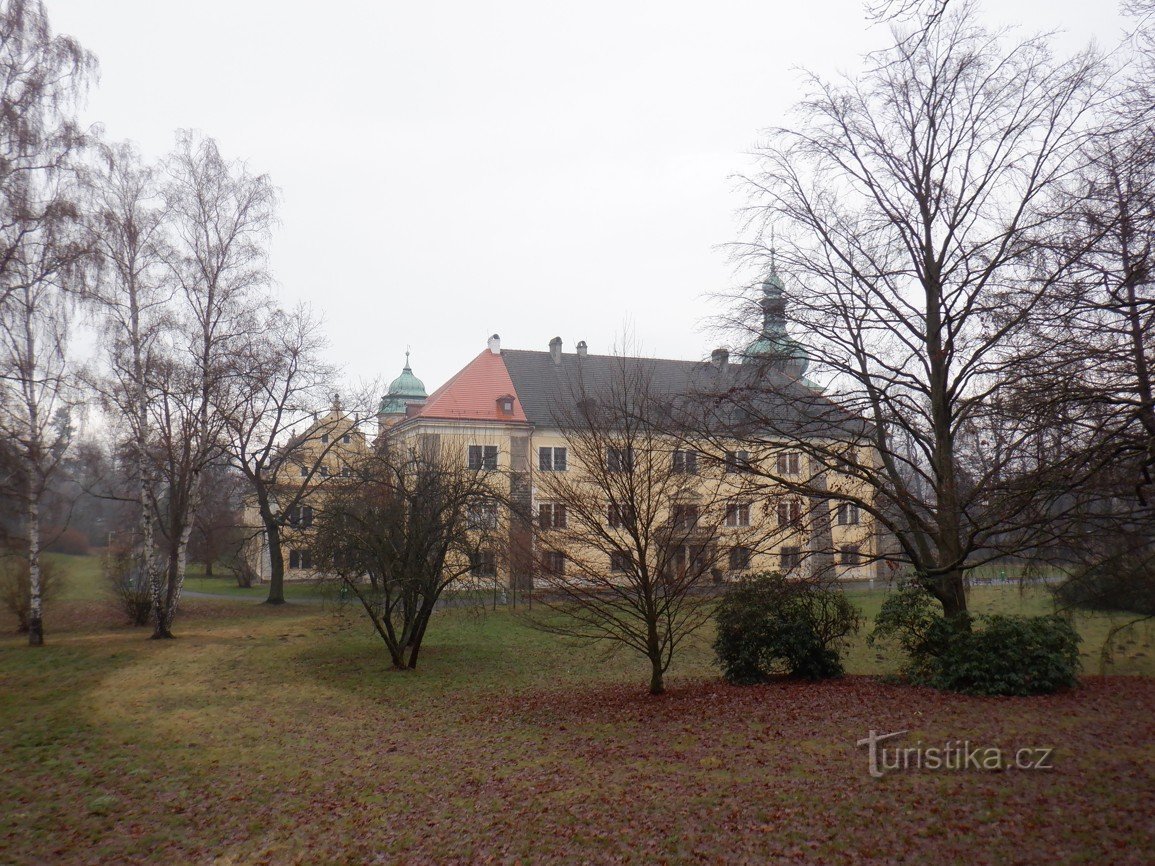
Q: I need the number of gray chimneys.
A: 3